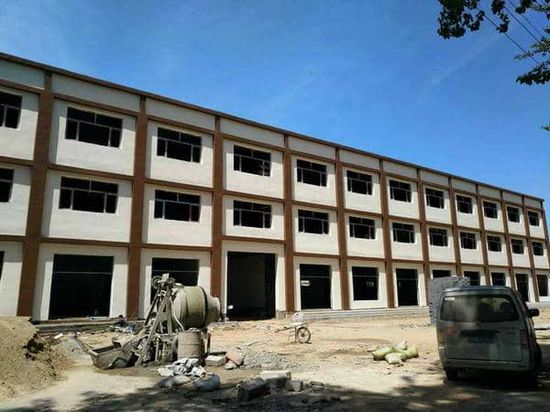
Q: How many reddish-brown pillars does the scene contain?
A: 12